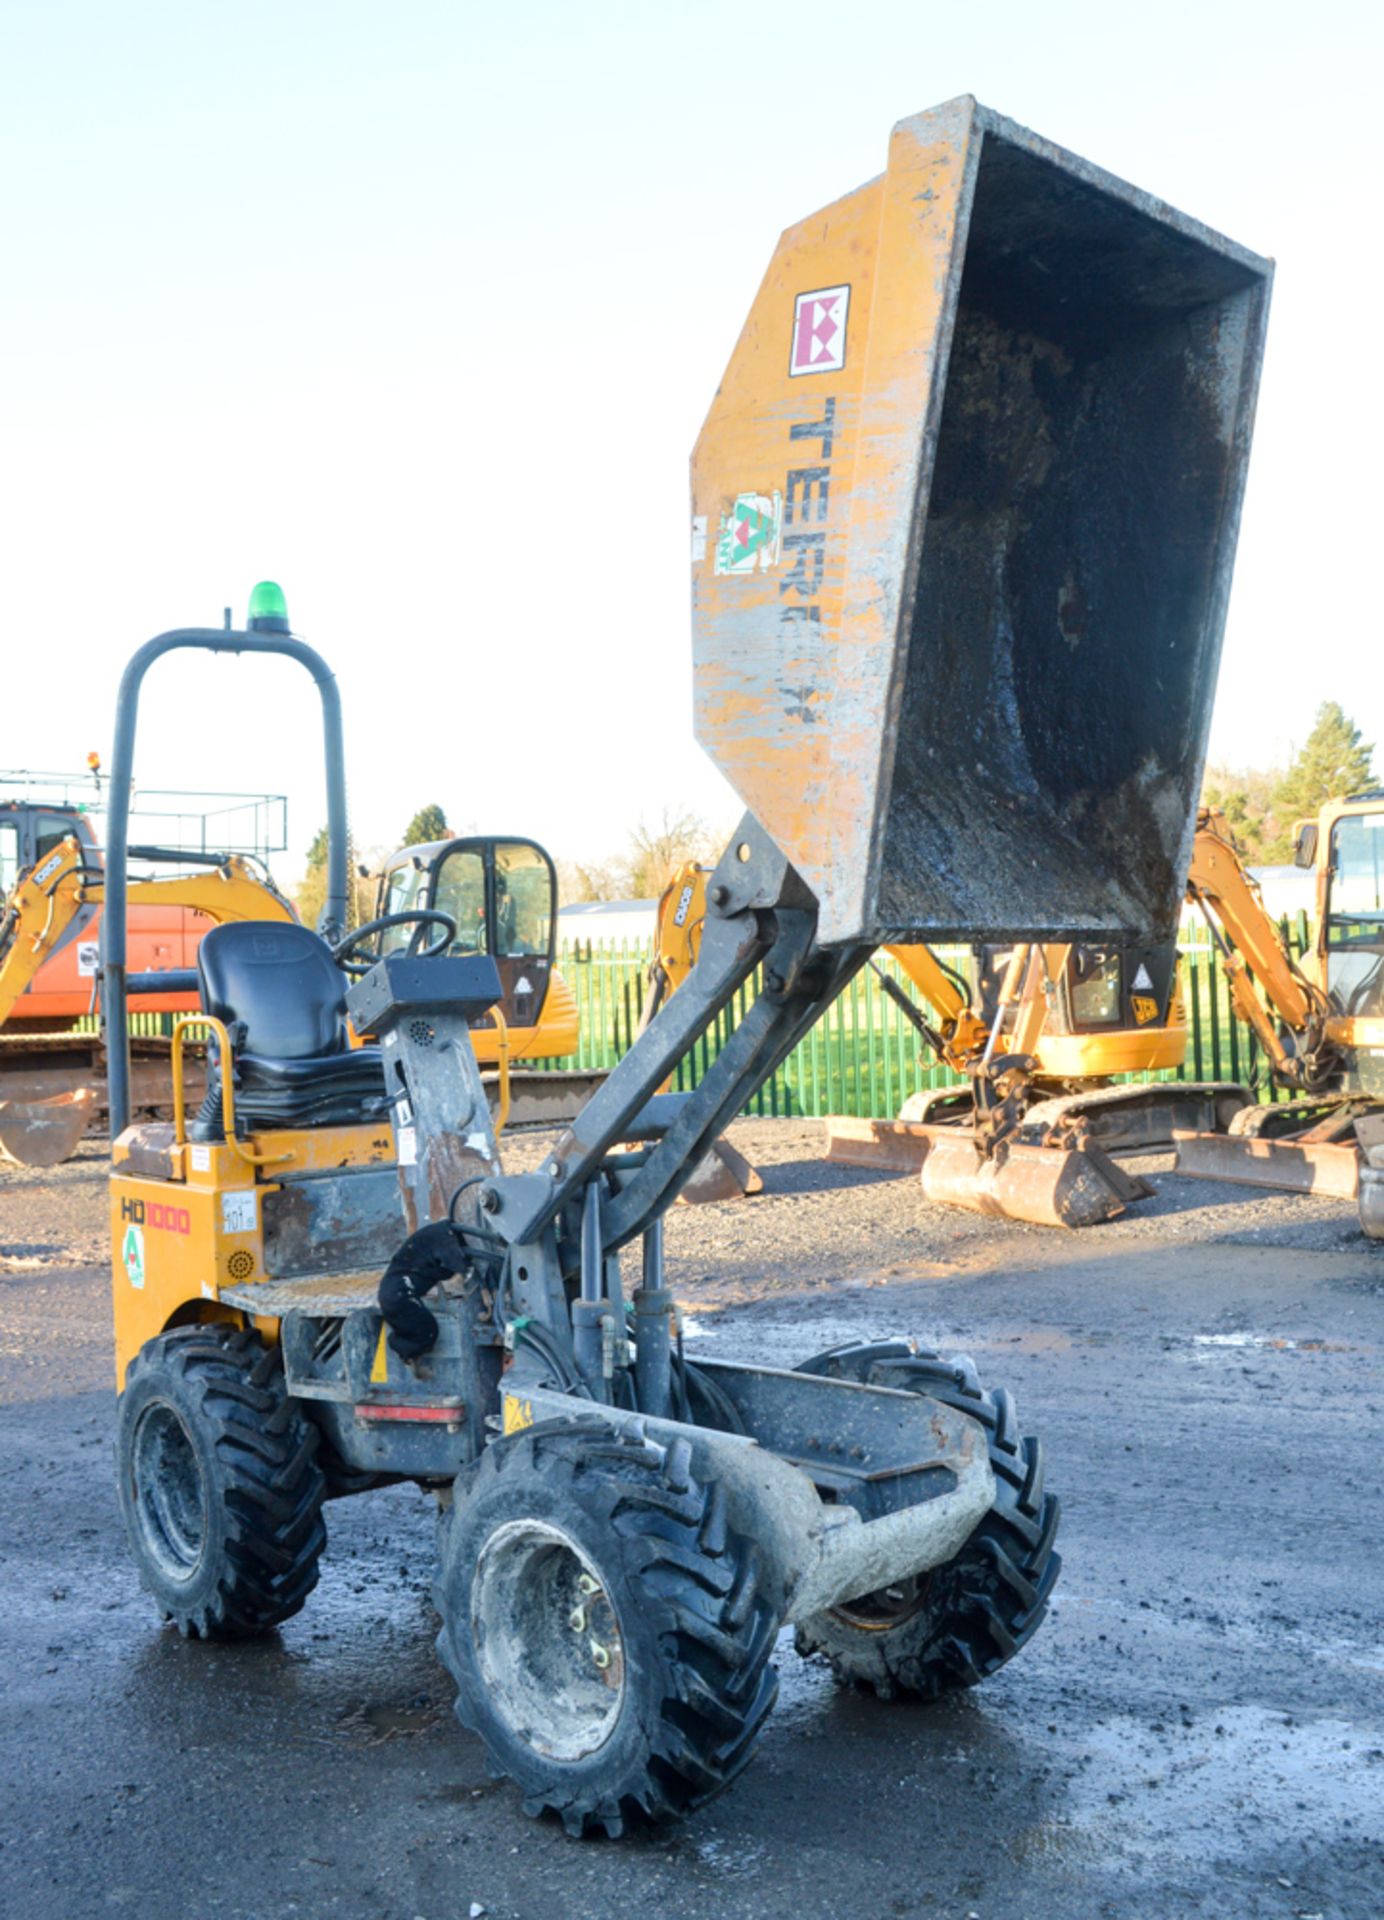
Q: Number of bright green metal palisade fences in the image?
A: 1